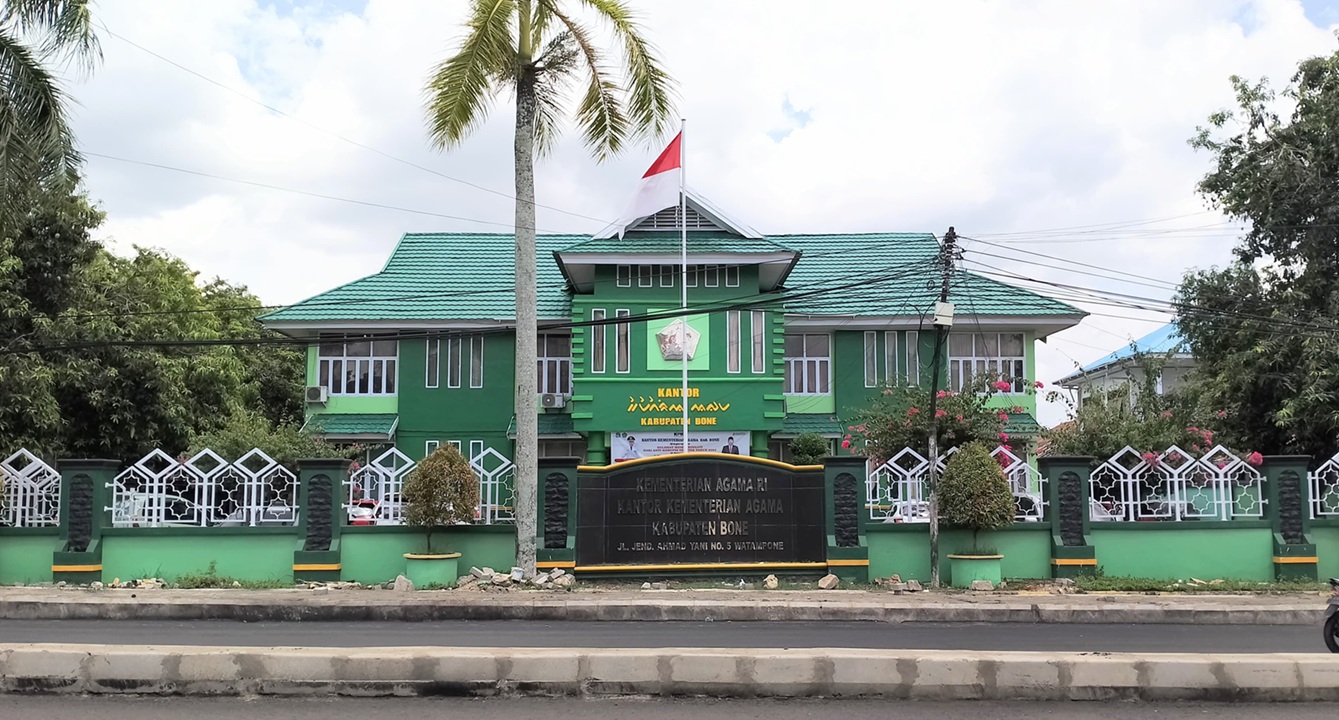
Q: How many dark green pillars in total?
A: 6